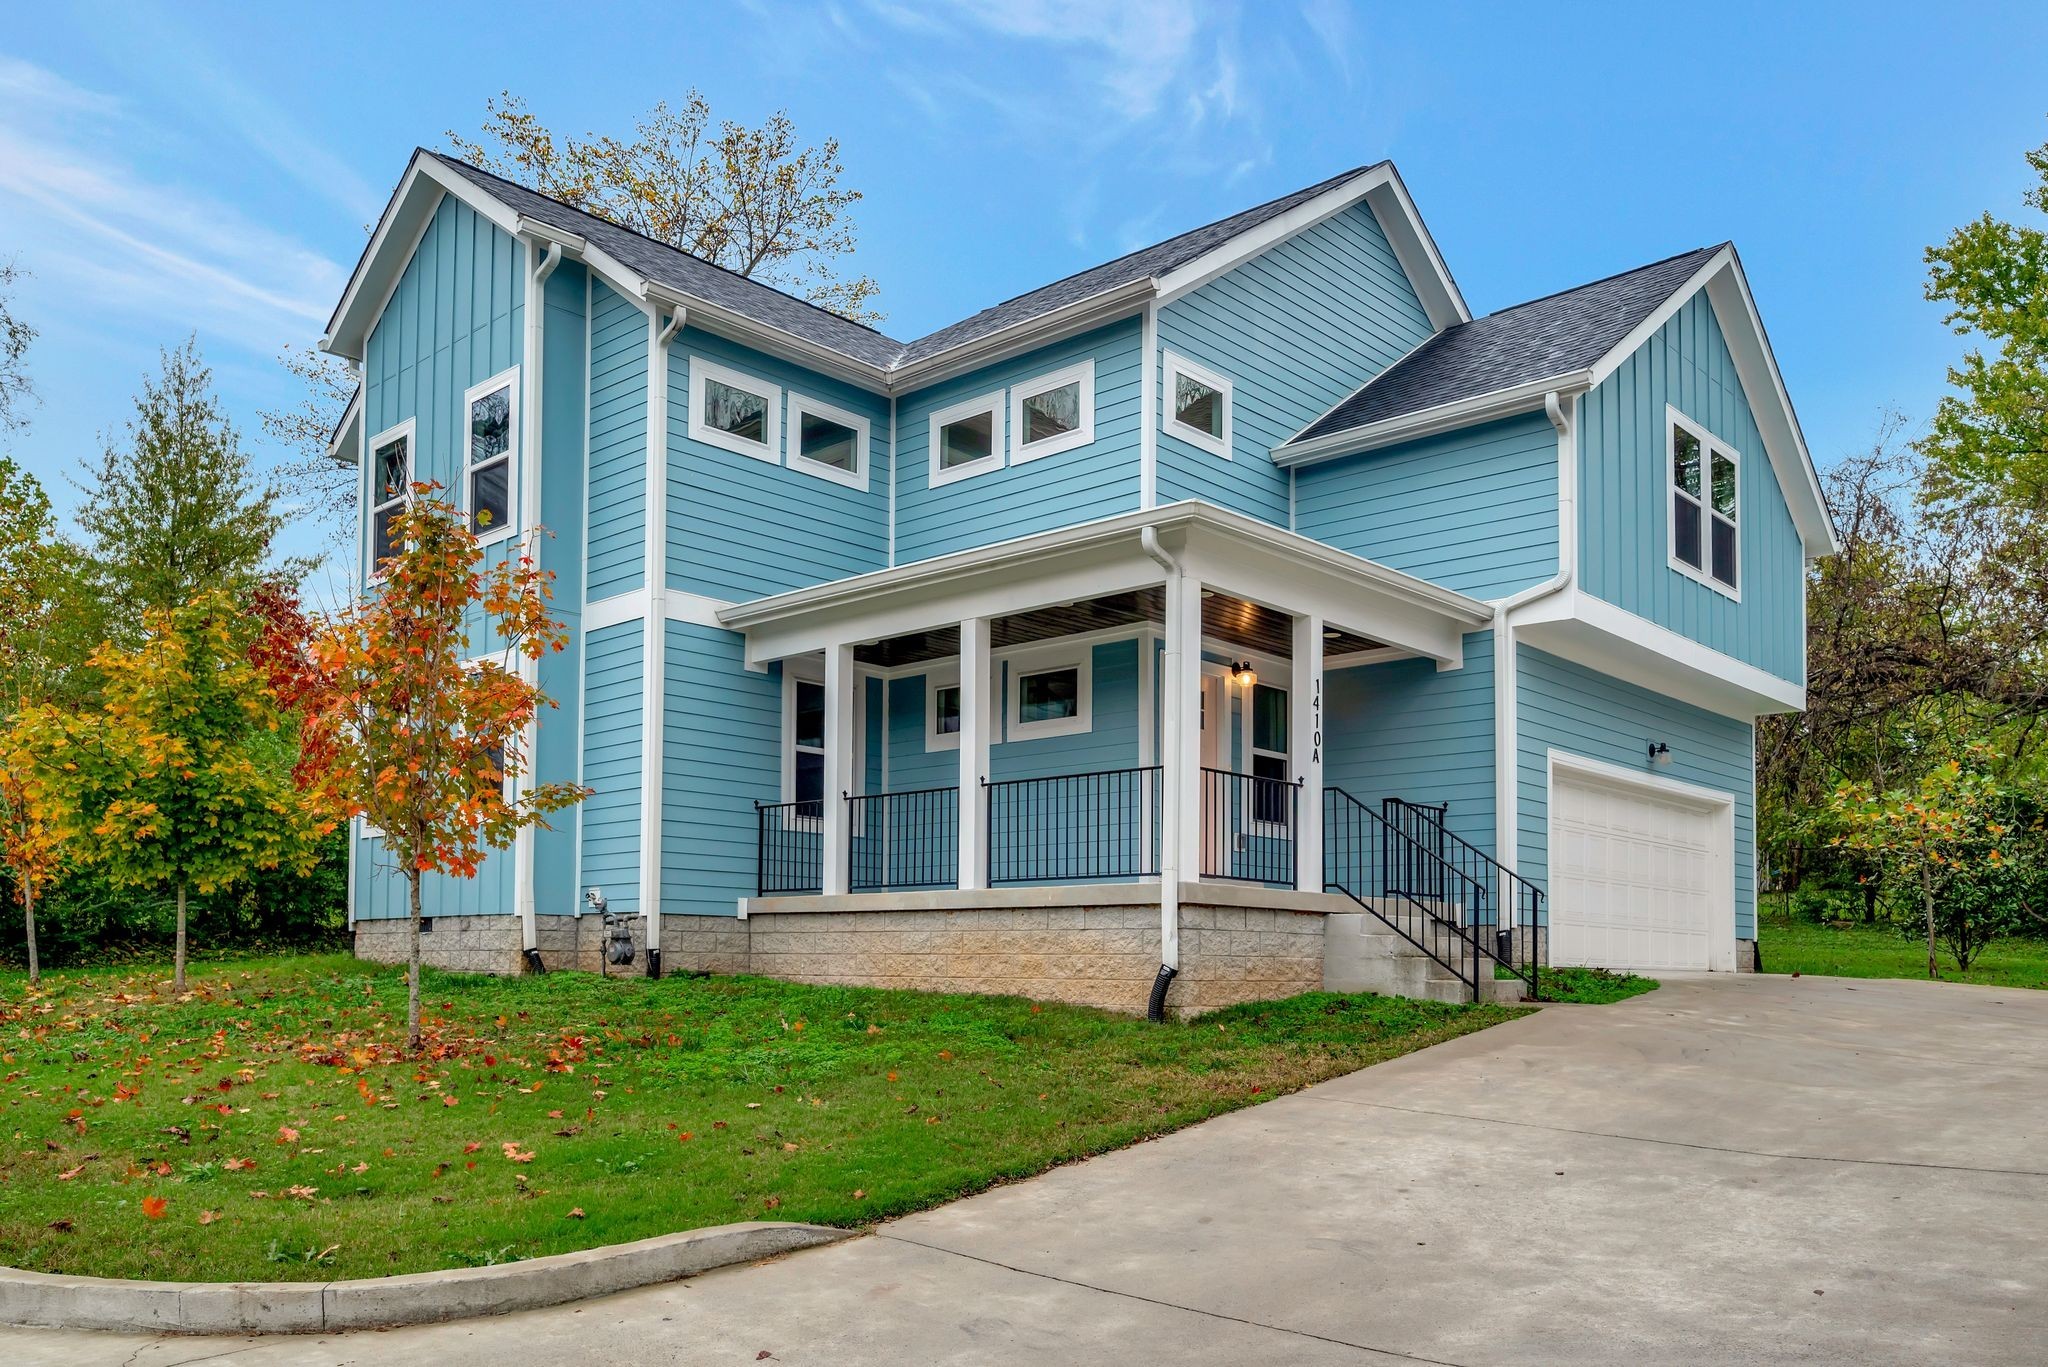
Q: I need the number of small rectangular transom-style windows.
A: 7